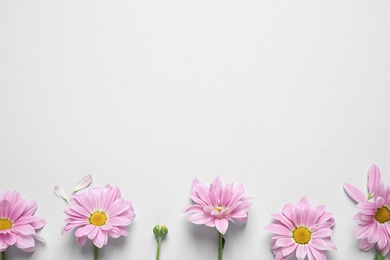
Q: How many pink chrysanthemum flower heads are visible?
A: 5